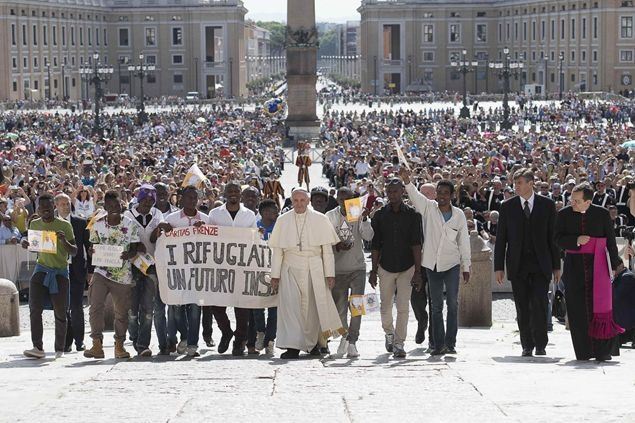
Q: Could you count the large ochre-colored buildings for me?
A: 2